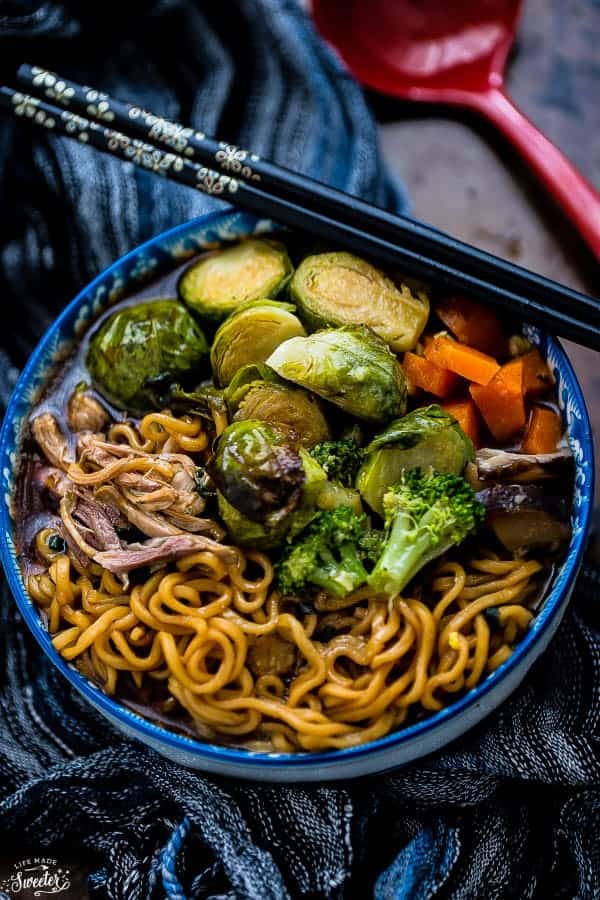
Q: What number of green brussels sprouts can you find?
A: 8